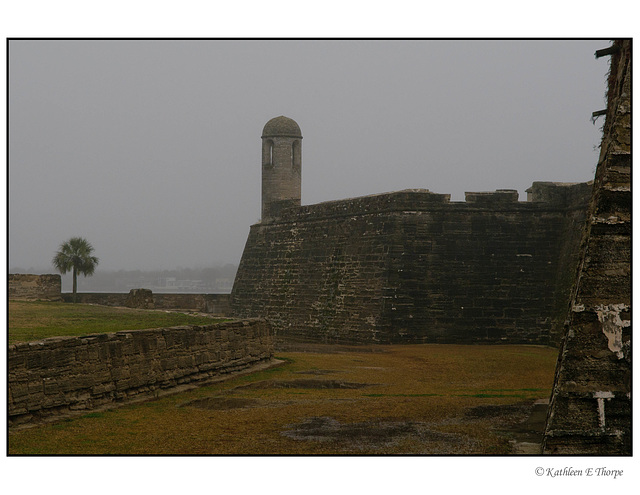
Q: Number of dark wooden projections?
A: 2